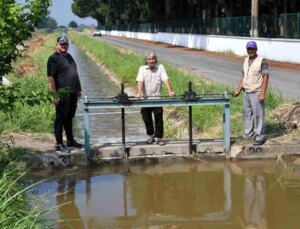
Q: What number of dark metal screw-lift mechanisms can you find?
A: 2